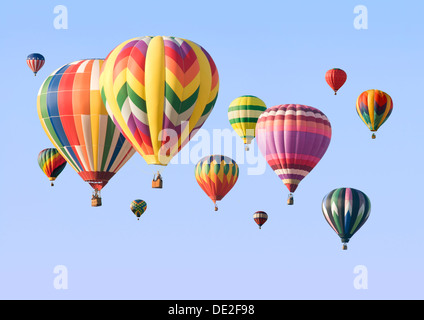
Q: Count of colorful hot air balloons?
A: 12